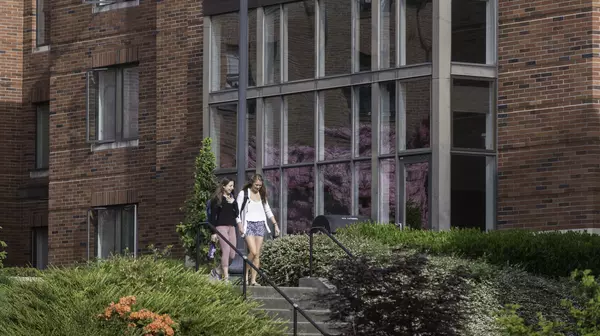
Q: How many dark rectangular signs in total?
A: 1